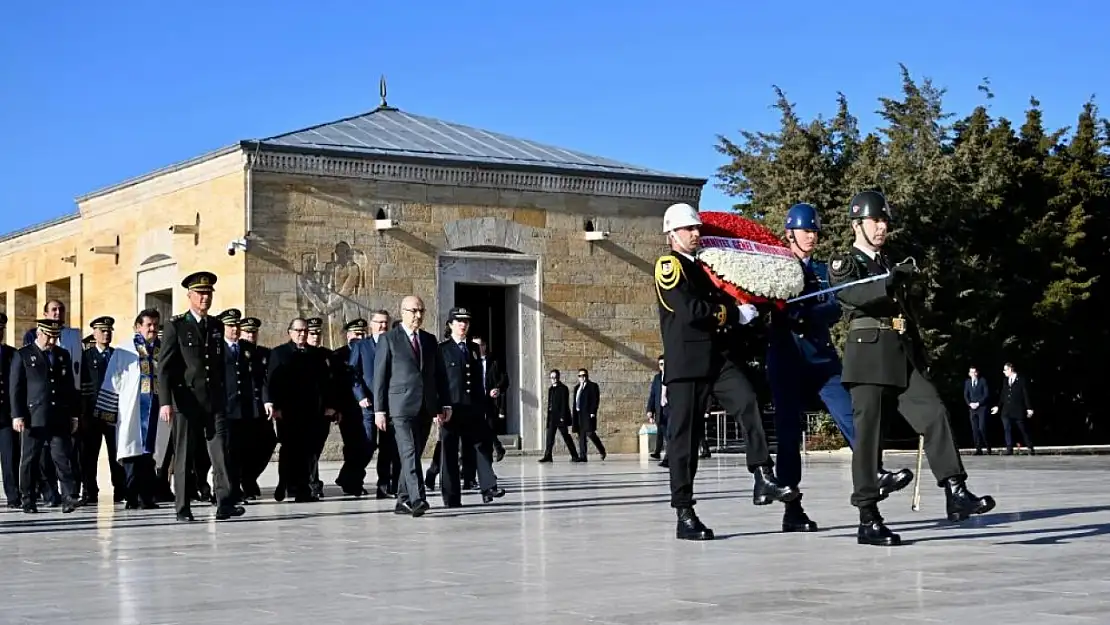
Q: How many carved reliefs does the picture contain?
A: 1